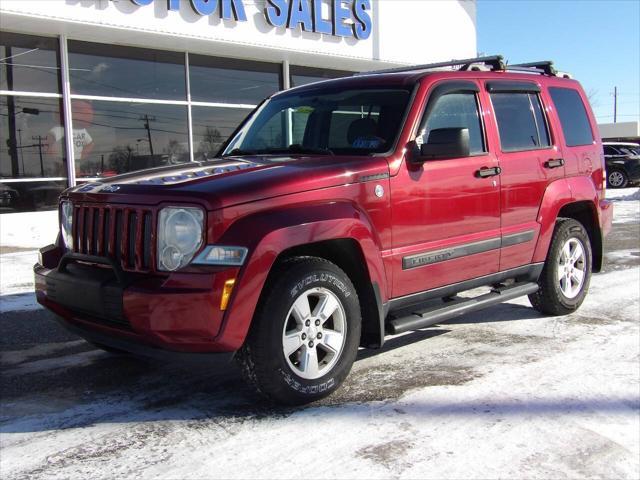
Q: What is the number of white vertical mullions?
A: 3